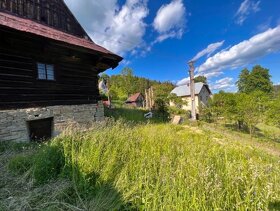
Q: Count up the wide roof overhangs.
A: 1